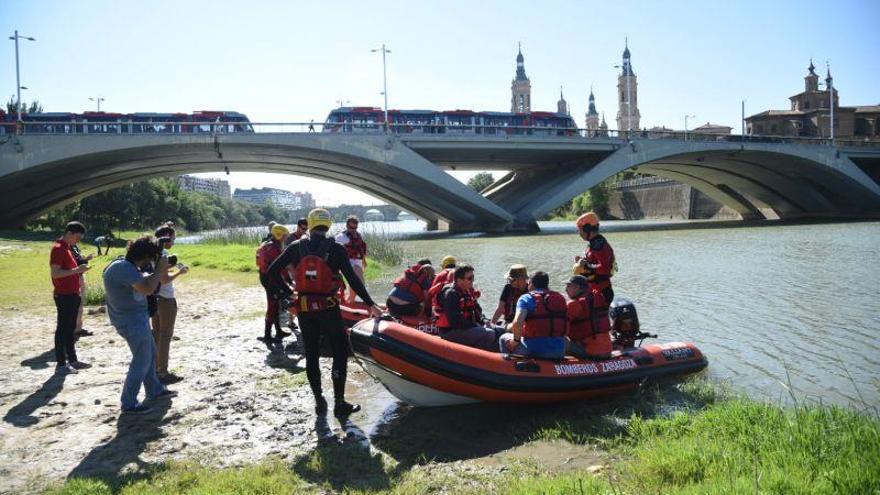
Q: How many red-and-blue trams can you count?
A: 2